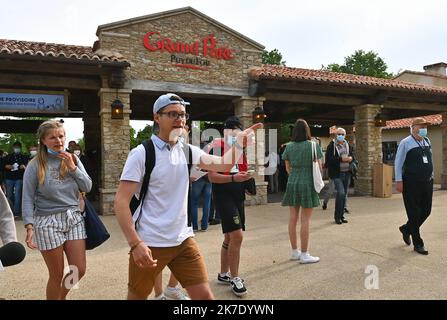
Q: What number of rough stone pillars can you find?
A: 3